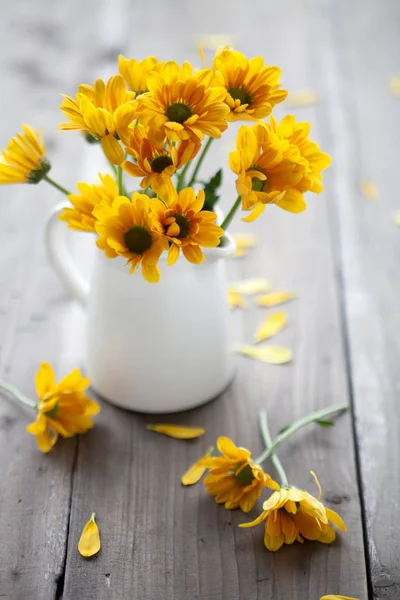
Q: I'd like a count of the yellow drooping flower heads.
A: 3